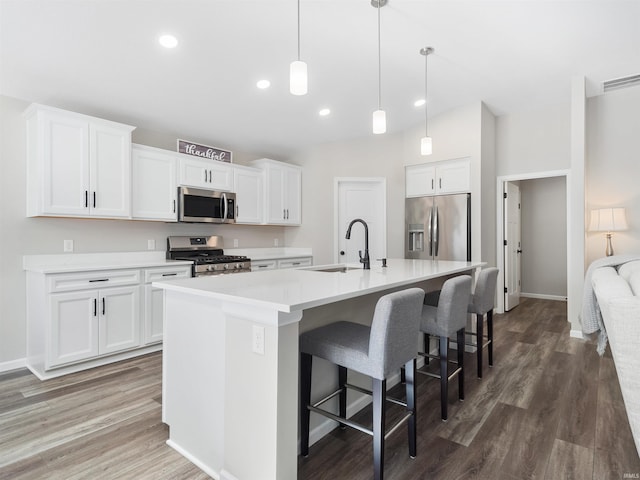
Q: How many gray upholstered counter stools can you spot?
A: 3